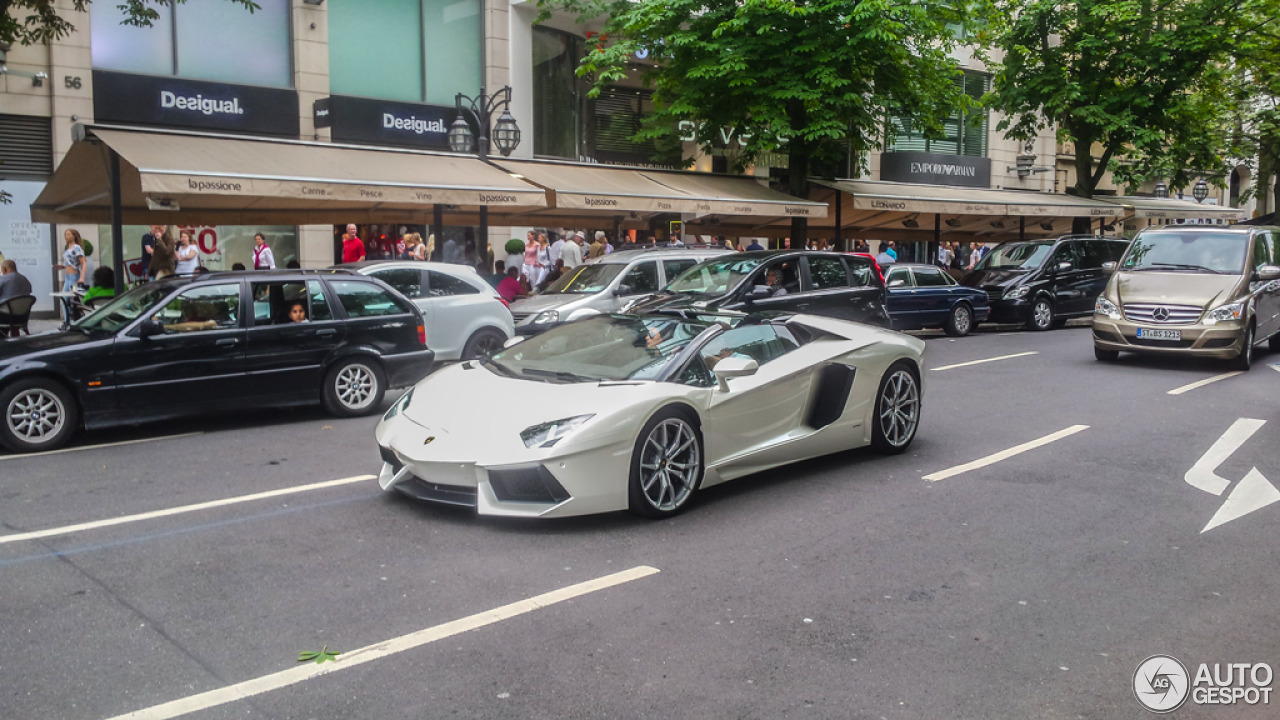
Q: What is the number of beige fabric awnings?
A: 4